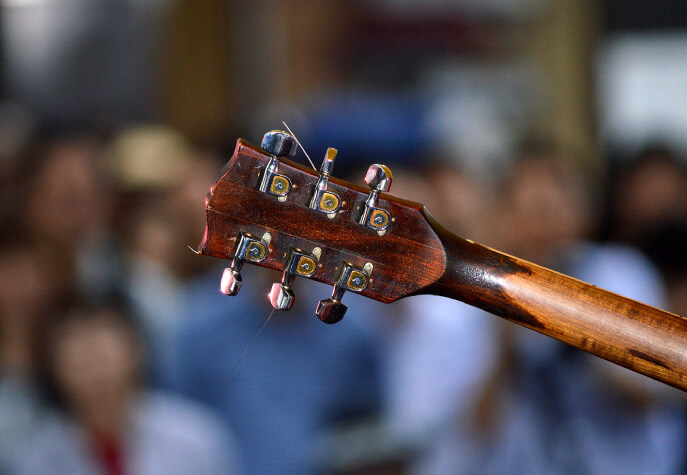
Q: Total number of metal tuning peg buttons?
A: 6